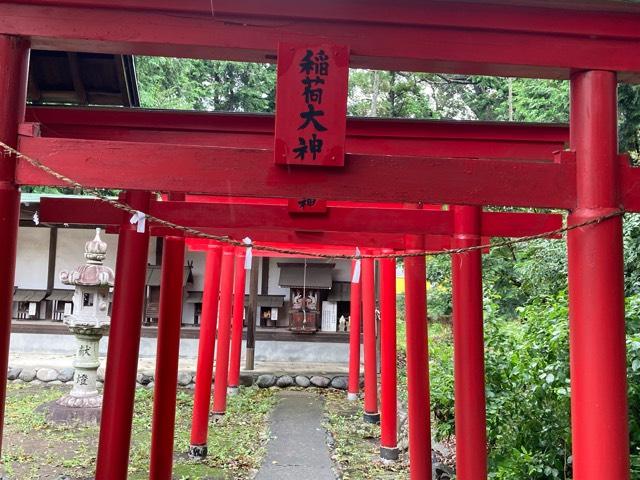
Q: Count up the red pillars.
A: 12